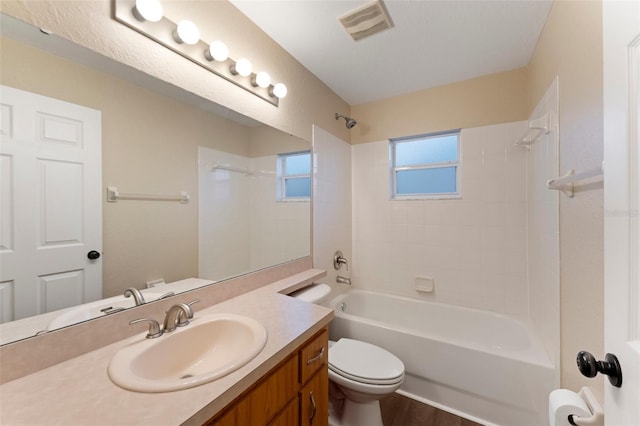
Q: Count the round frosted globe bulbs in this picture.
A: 6